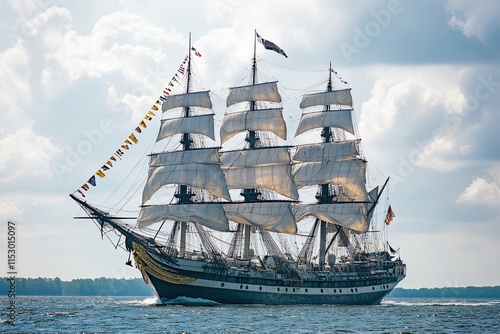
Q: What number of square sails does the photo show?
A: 15